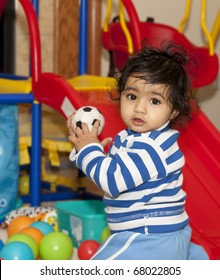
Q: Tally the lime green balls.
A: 3